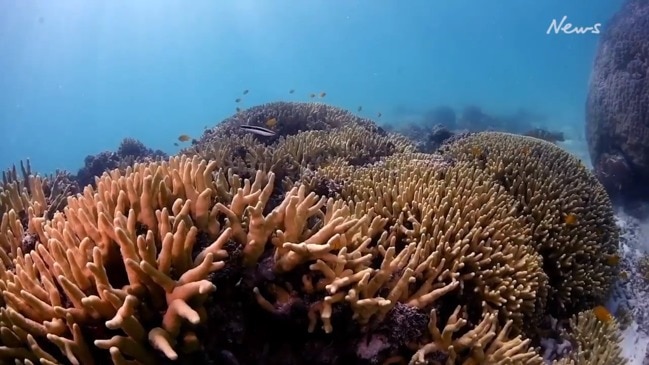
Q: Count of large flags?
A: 0